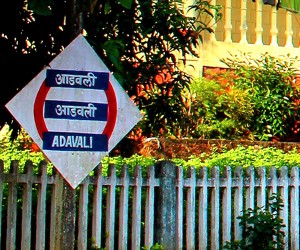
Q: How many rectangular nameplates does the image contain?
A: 3